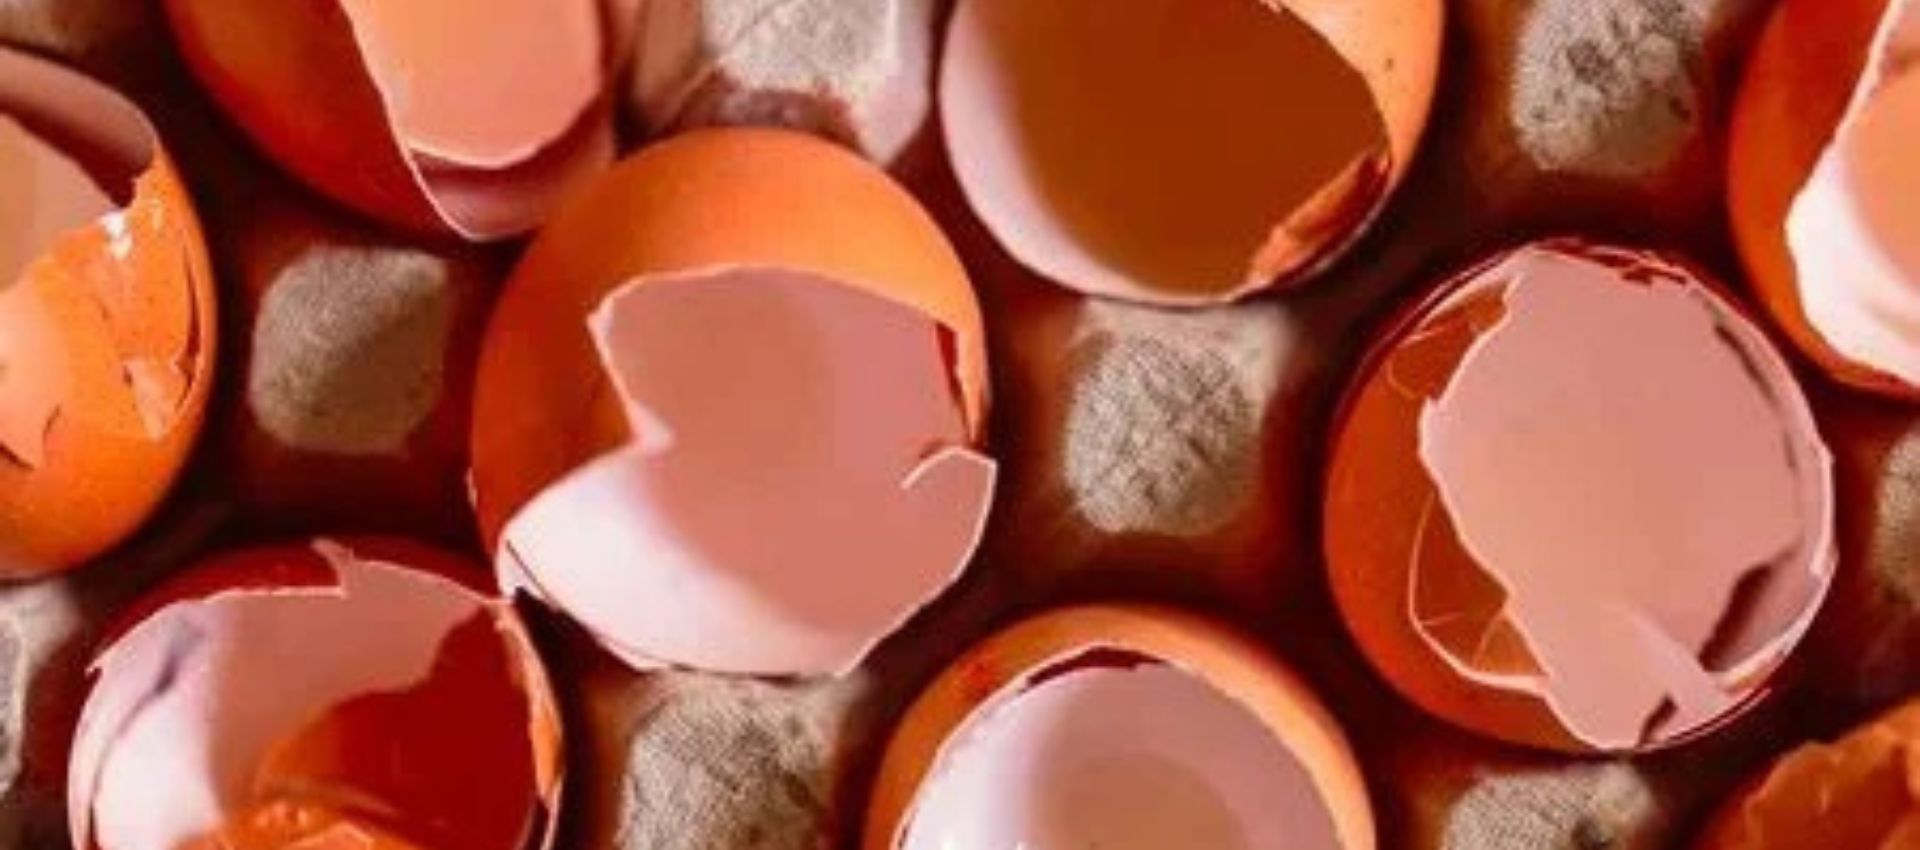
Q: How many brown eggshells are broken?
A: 9